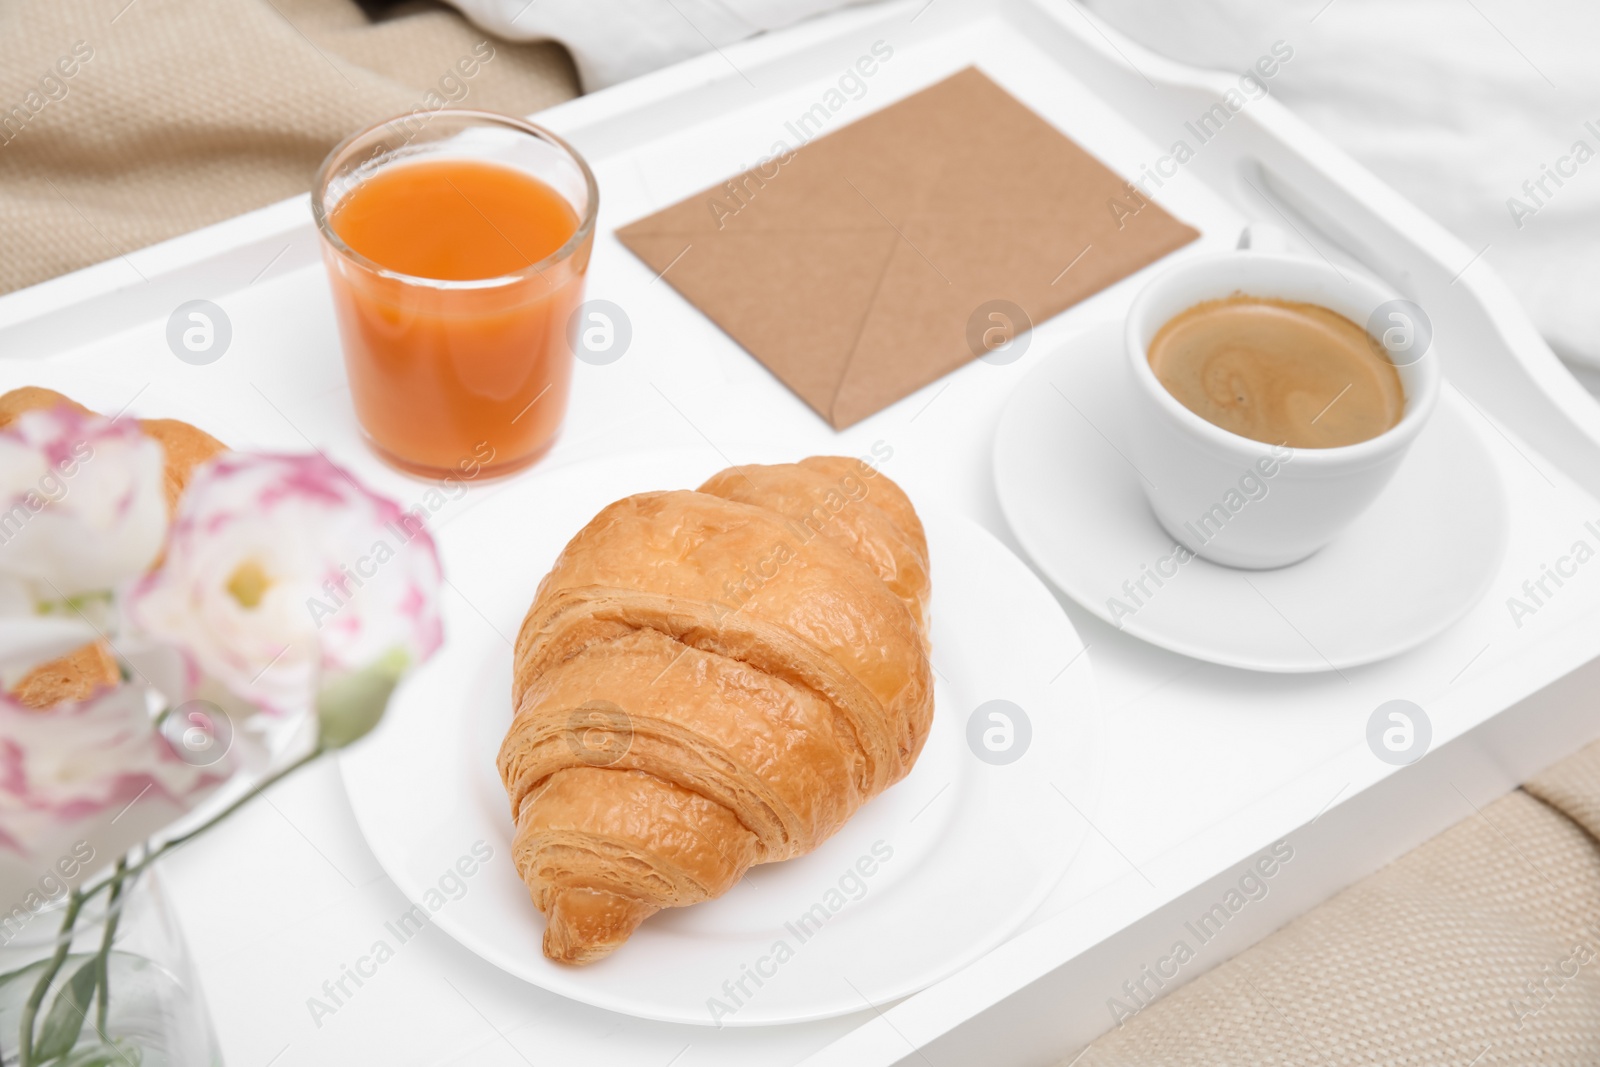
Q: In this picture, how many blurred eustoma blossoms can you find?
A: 3